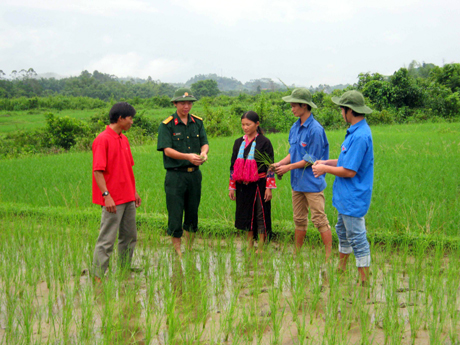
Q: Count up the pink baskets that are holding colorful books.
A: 0